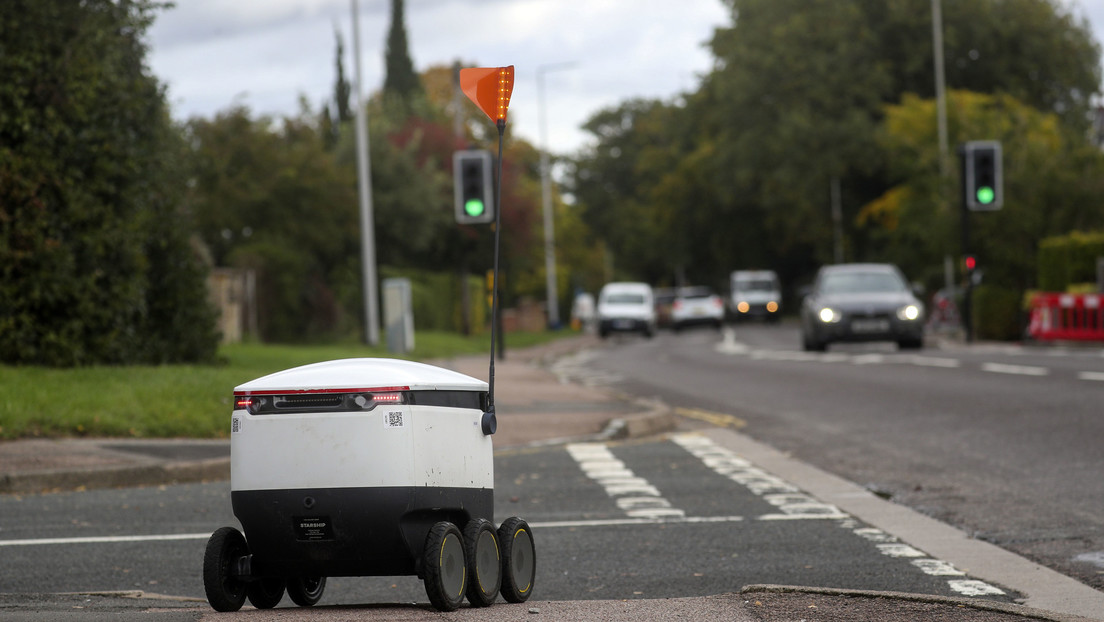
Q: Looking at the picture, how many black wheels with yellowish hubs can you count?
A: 3